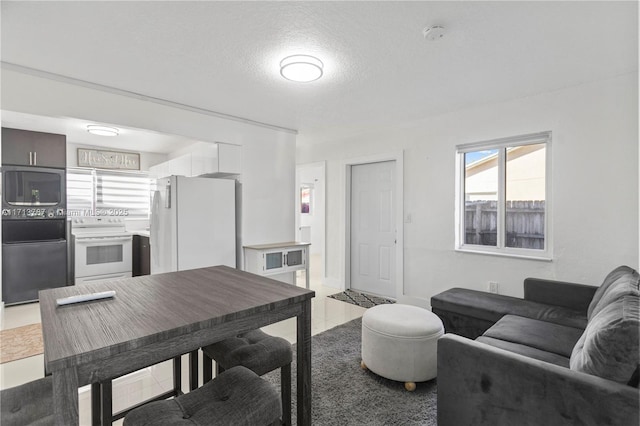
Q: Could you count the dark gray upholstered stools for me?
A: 3